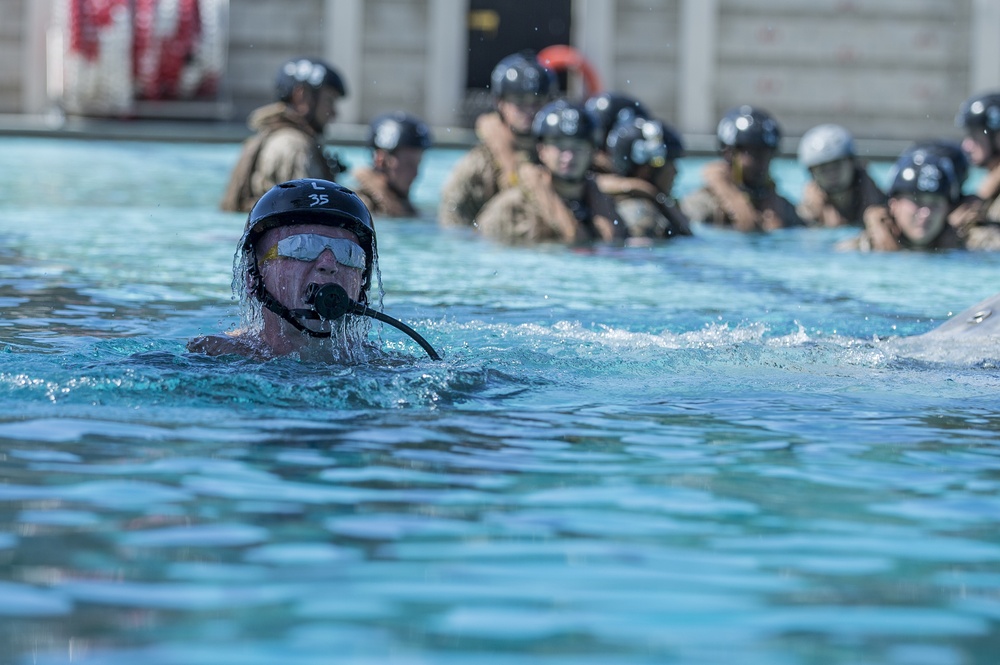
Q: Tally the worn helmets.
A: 12